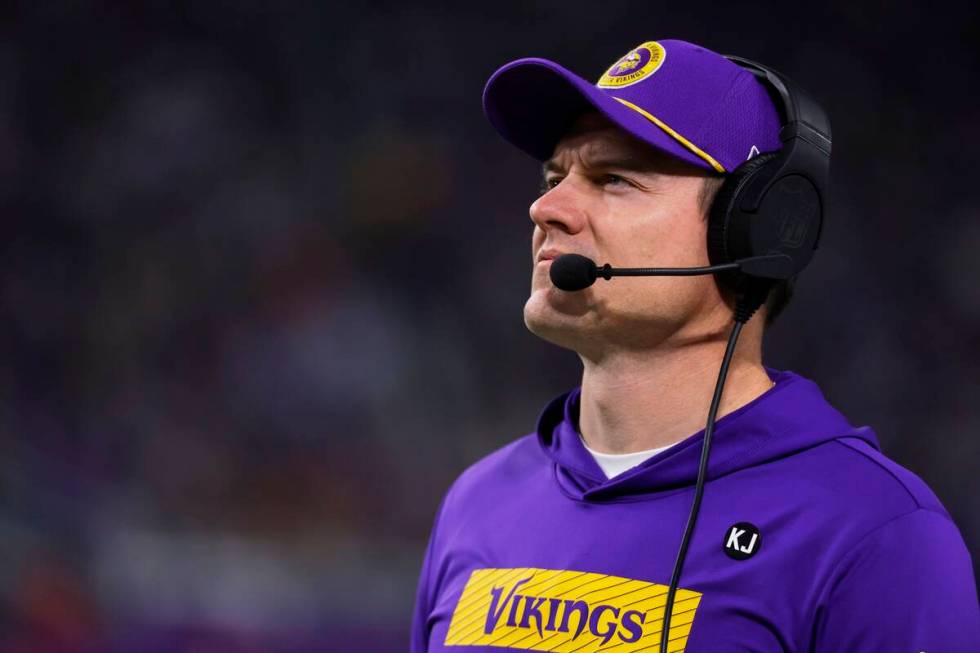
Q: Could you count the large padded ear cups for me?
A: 1